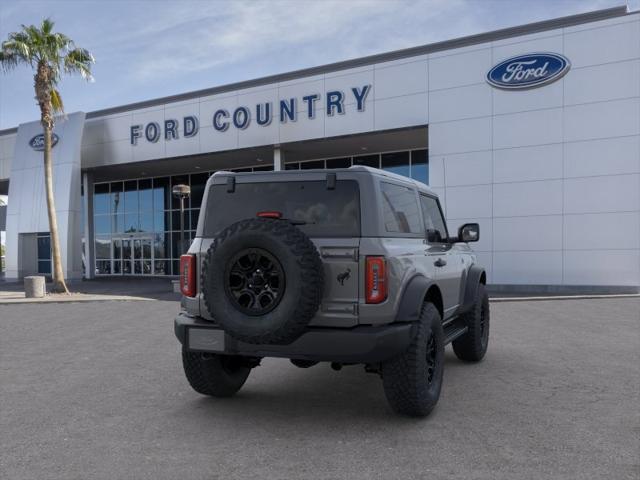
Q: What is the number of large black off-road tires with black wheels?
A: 4